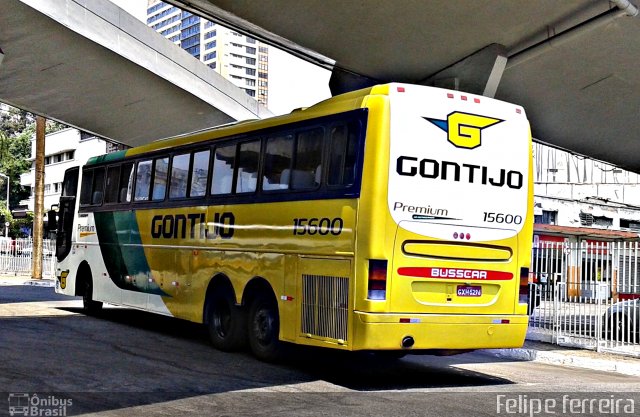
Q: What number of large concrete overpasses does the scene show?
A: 2